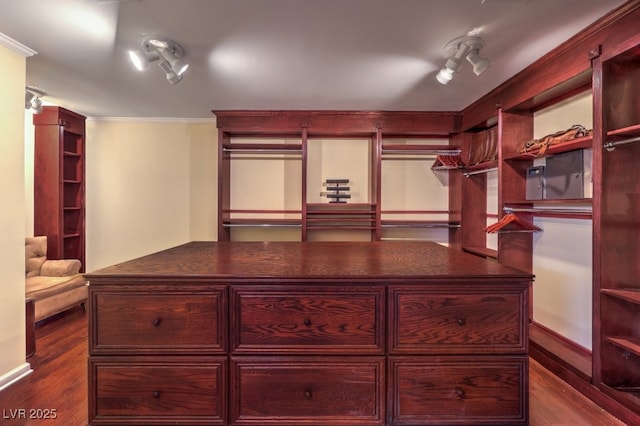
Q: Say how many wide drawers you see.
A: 6